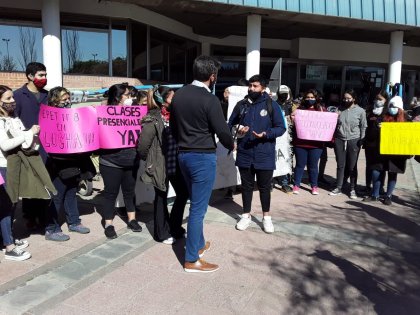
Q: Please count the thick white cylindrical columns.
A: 3